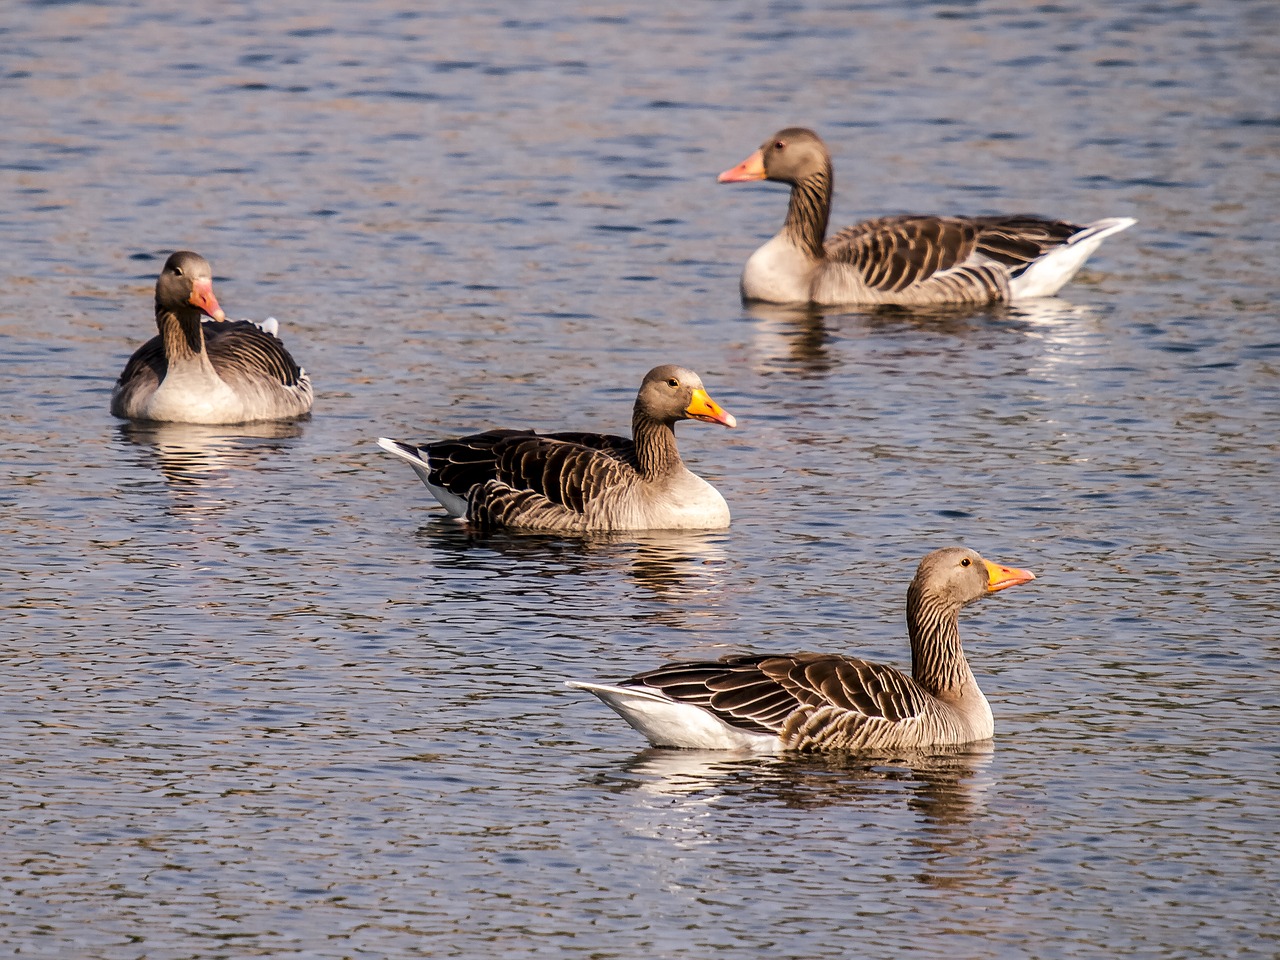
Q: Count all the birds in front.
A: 1